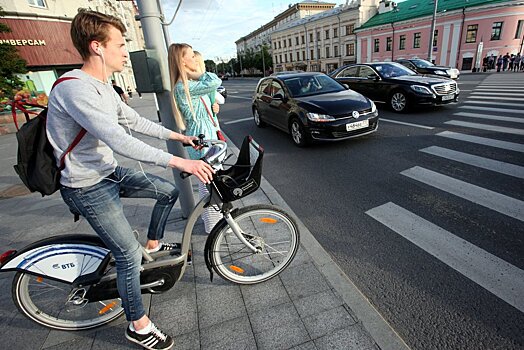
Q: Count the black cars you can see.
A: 3